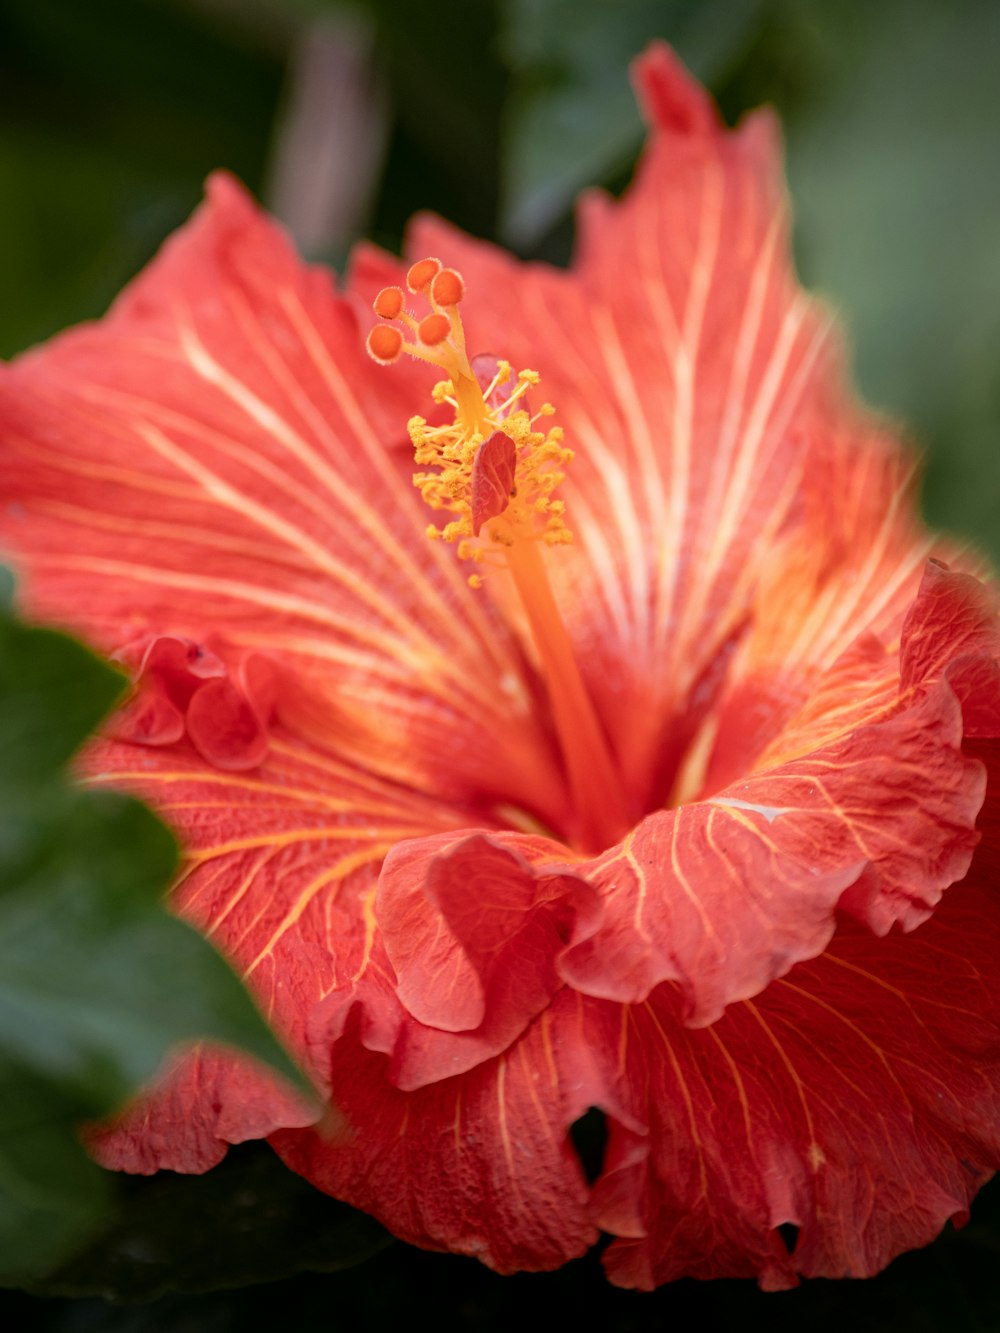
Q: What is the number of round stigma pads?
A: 5